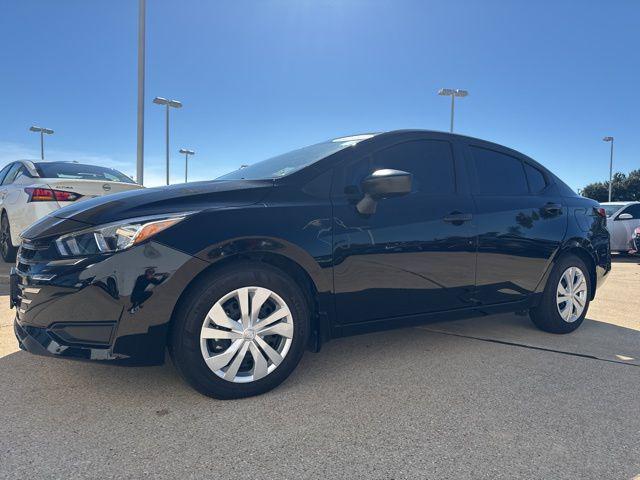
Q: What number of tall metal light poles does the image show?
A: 6